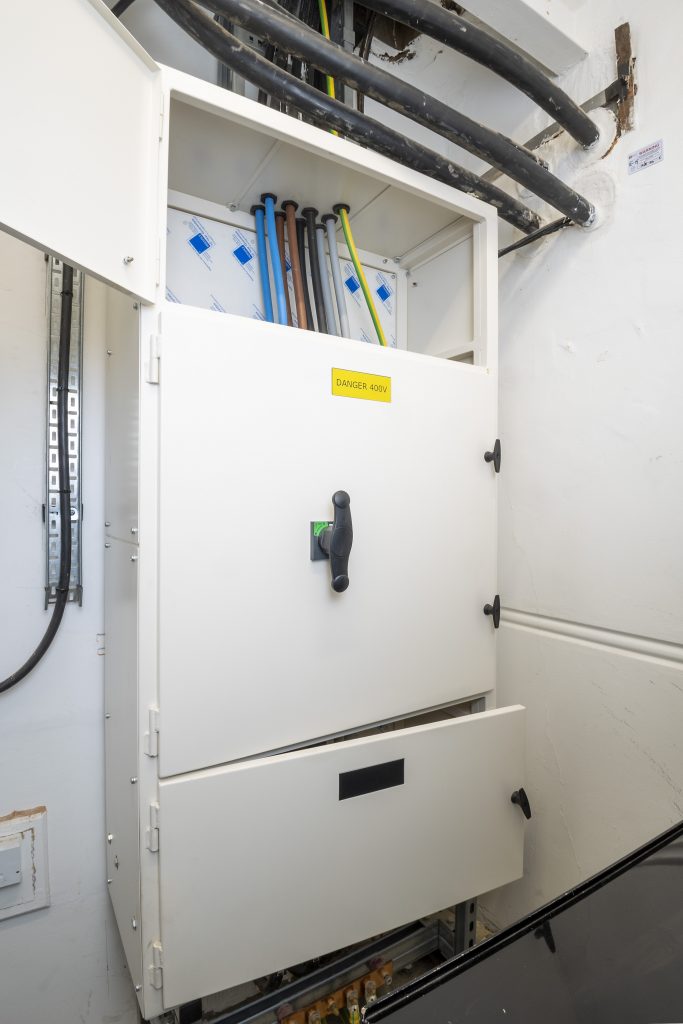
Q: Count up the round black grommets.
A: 9